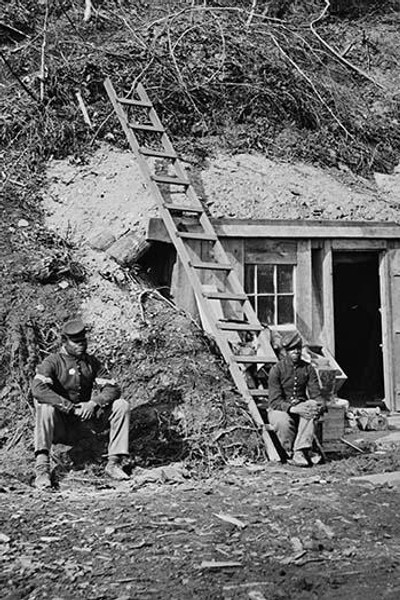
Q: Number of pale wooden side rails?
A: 2